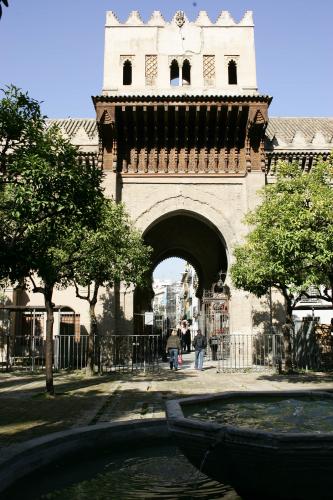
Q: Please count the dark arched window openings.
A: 4